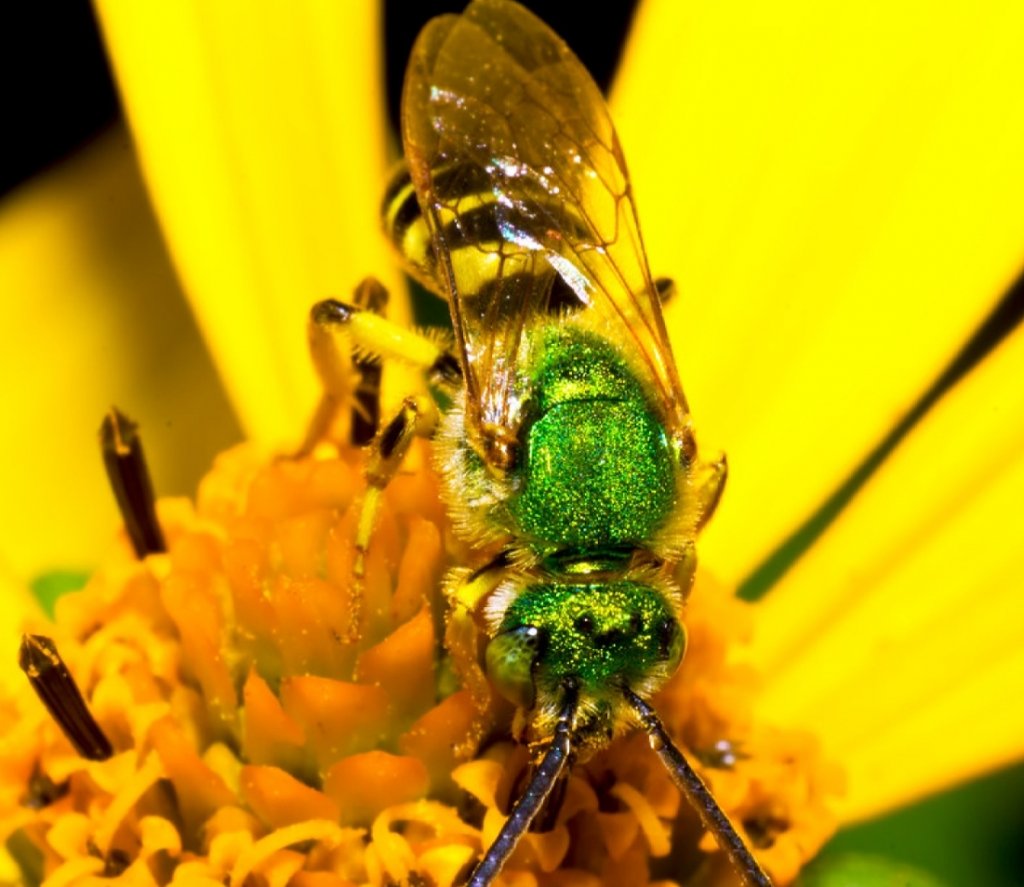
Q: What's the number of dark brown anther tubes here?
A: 3